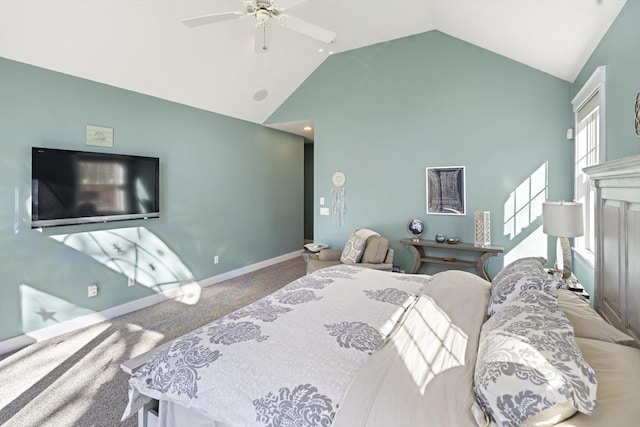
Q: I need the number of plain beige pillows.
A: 2